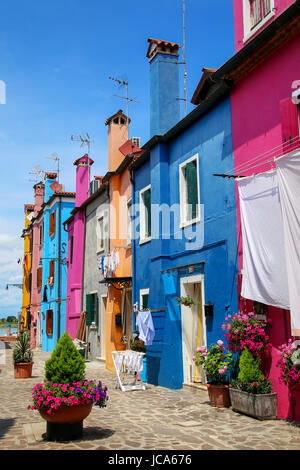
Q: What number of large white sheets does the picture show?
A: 2